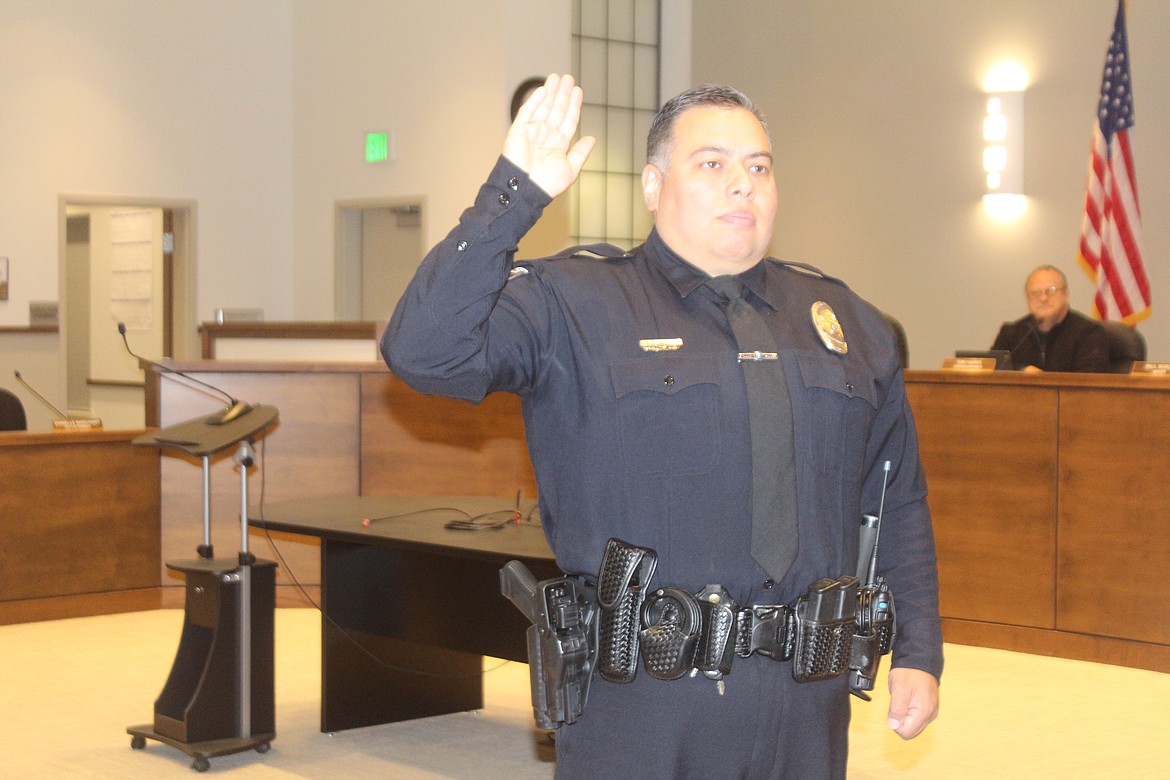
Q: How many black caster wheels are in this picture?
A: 3